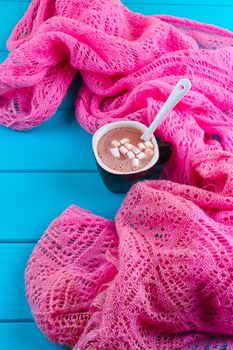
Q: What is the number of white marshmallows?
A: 12